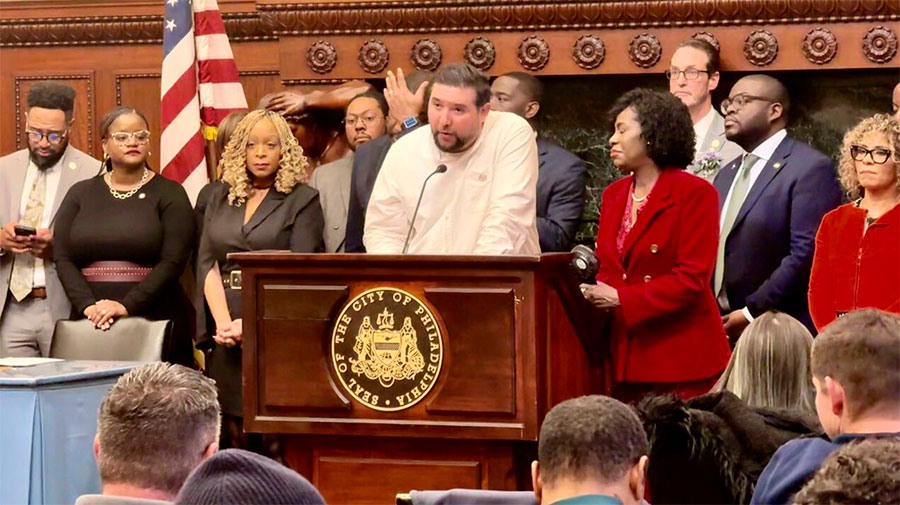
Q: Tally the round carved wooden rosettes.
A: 11